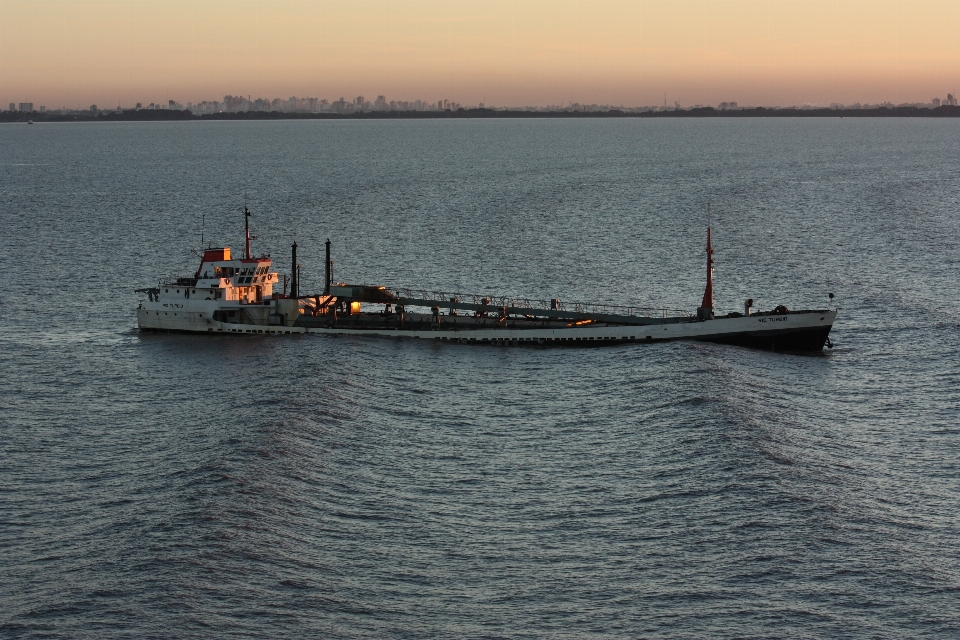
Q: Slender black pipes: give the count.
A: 2